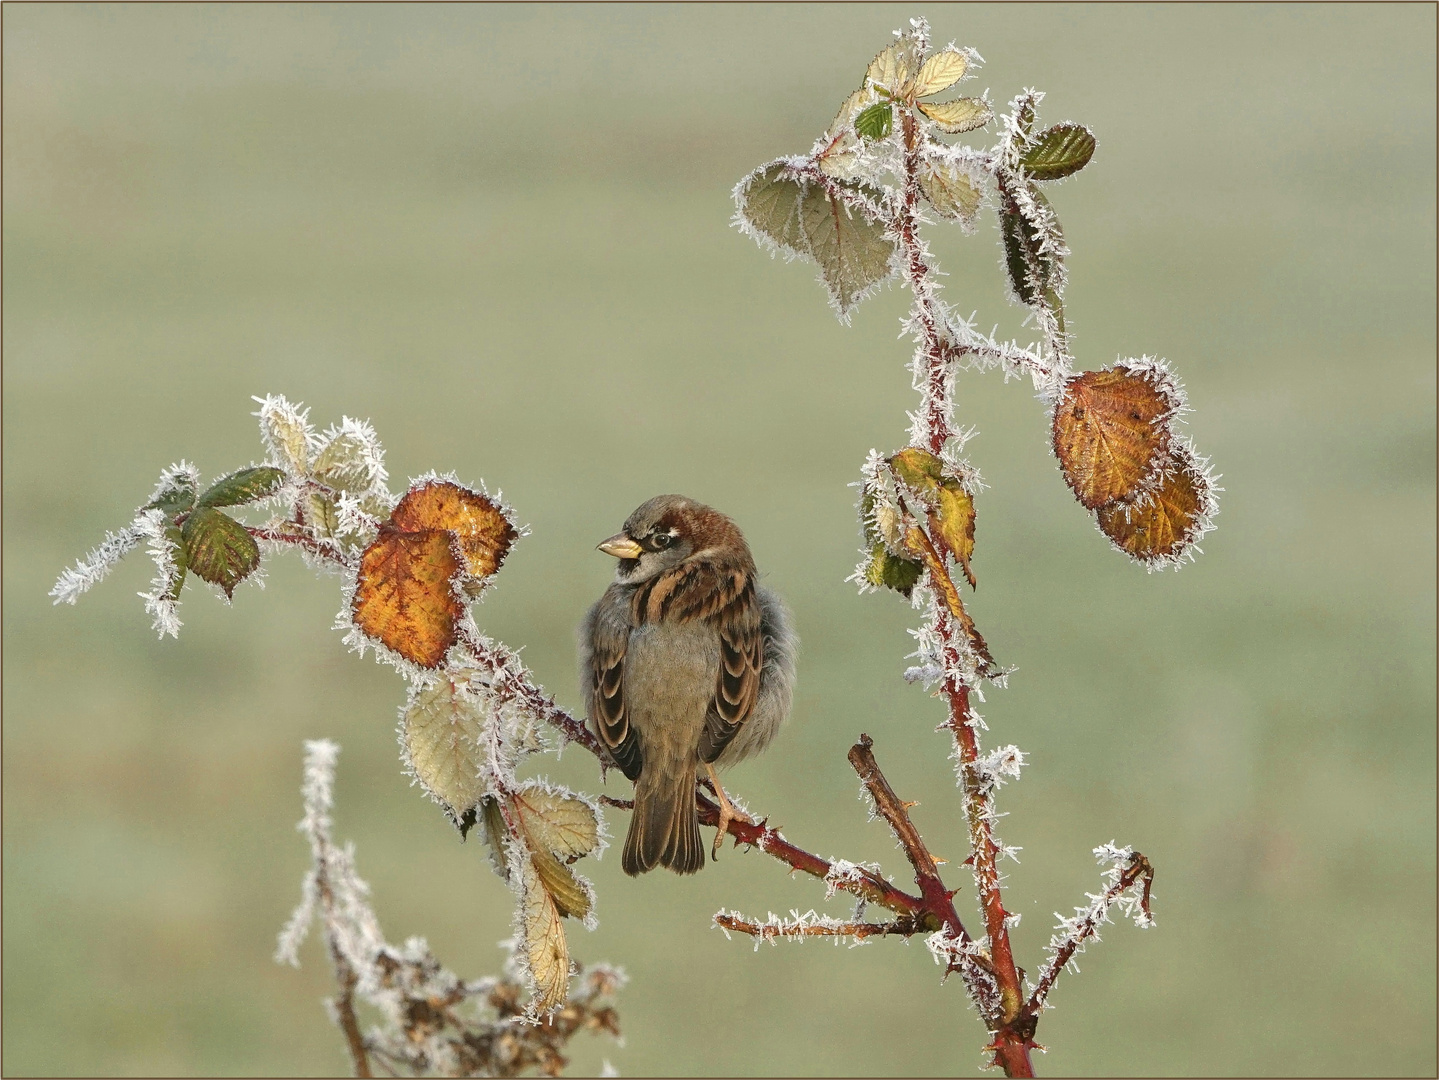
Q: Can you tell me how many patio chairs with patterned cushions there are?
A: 0